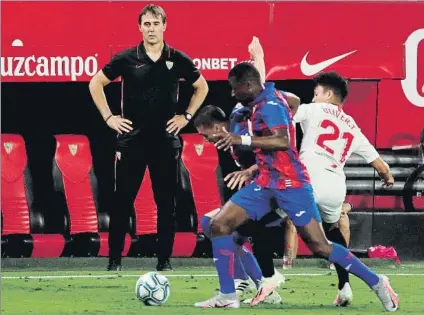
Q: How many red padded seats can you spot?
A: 4